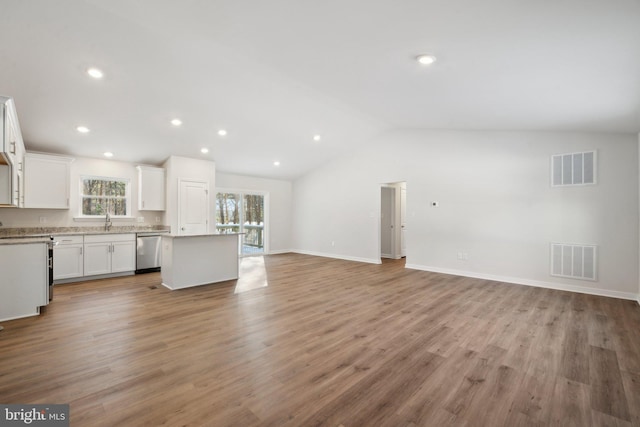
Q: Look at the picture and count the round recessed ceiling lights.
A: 9